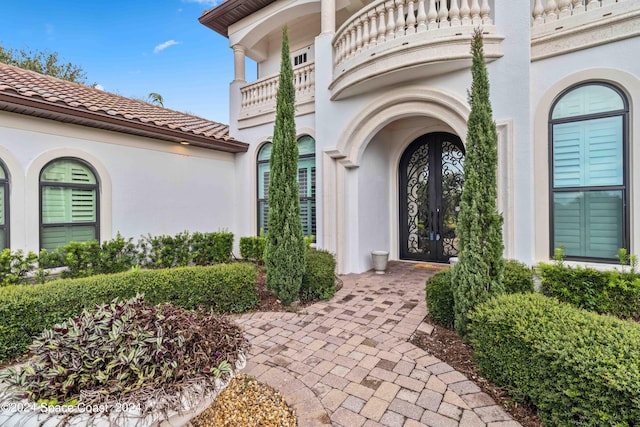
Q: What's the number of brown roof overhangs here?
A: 2